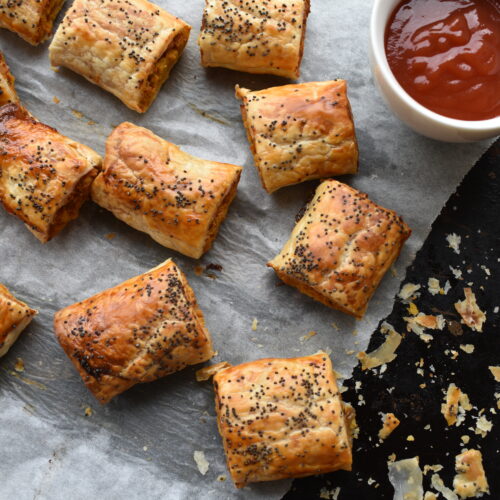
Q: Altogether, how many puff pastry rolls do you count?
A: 11